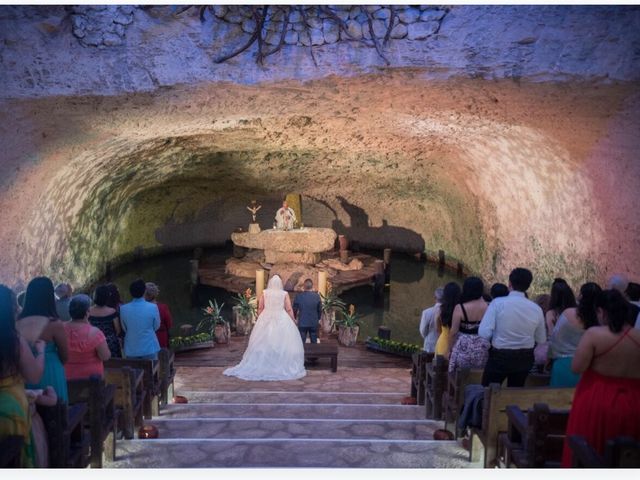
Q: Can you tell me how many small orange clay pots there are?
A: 4